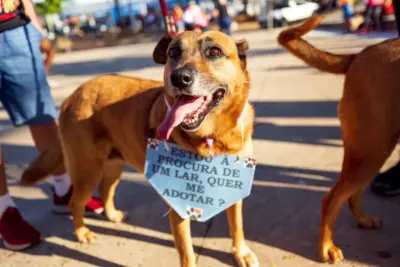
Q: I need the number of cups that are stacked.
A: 0